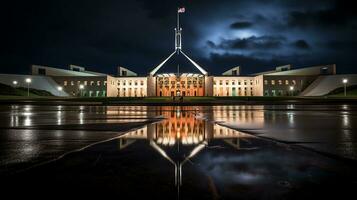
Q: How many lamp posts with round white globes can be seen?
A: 6